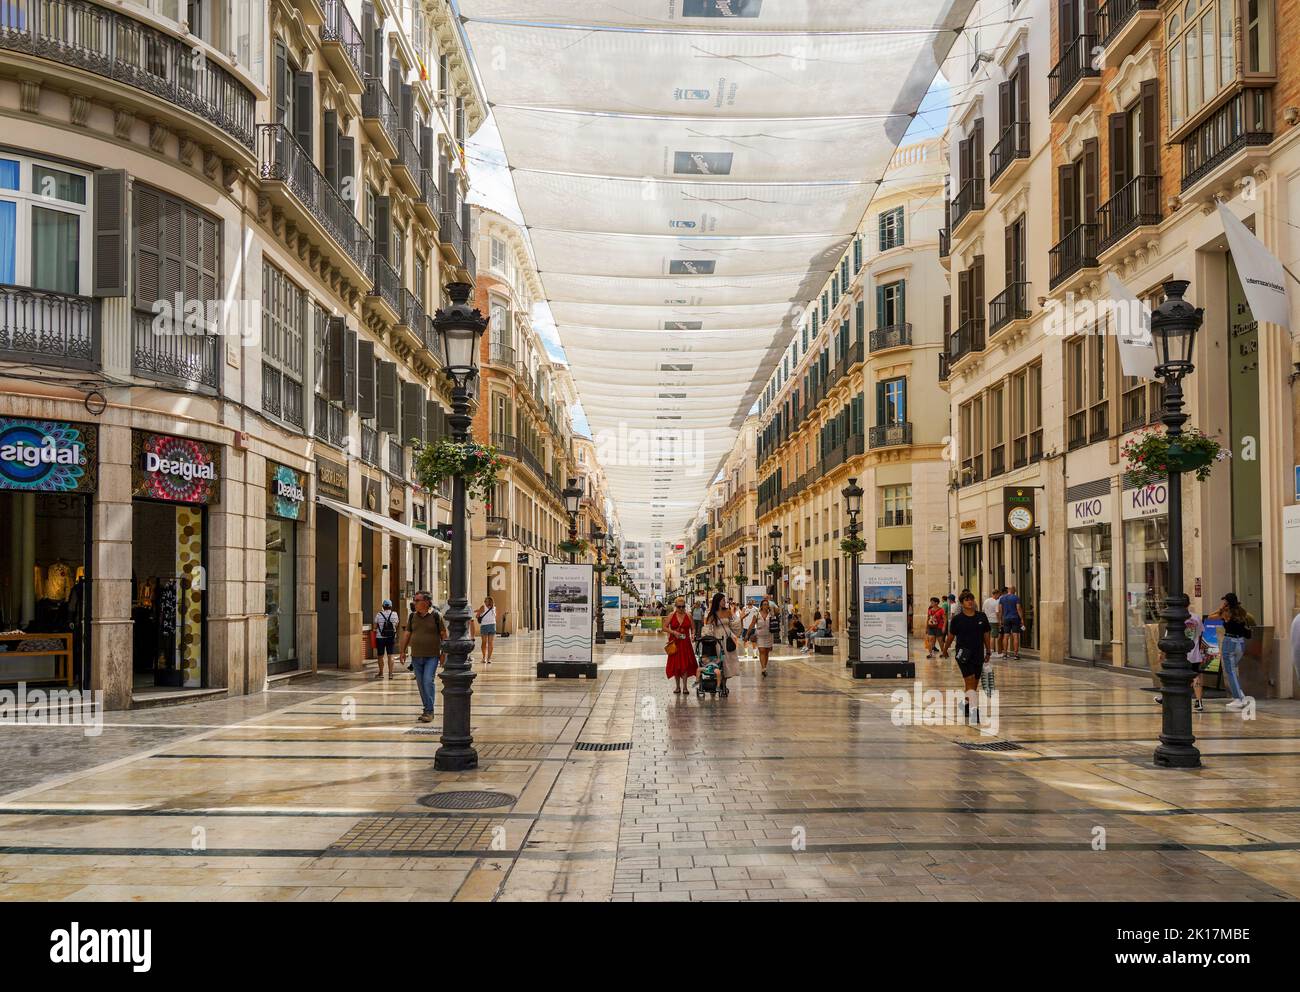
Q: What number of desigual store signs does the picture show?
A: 3